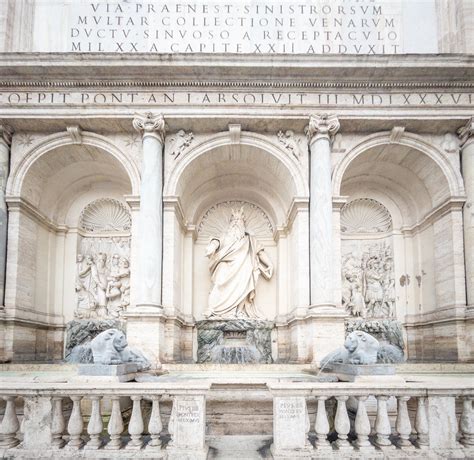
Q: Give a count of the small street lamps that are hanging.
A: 0